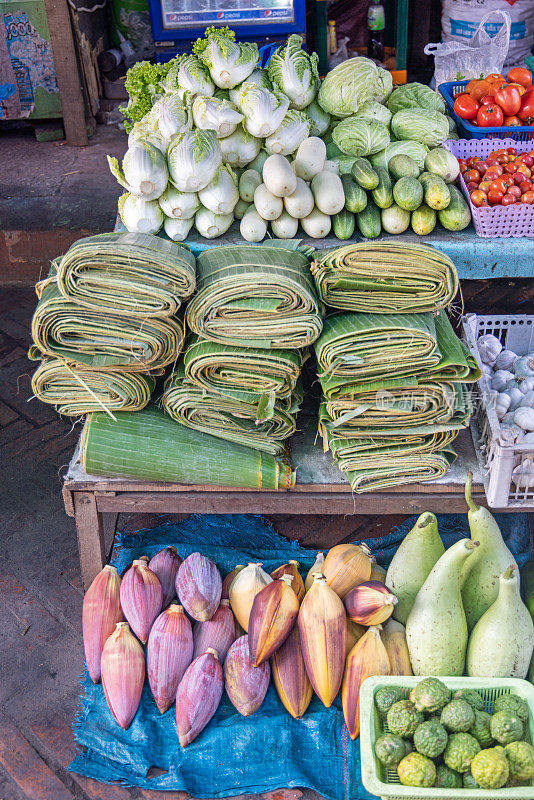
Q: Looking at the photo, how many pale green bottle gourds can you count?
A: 4